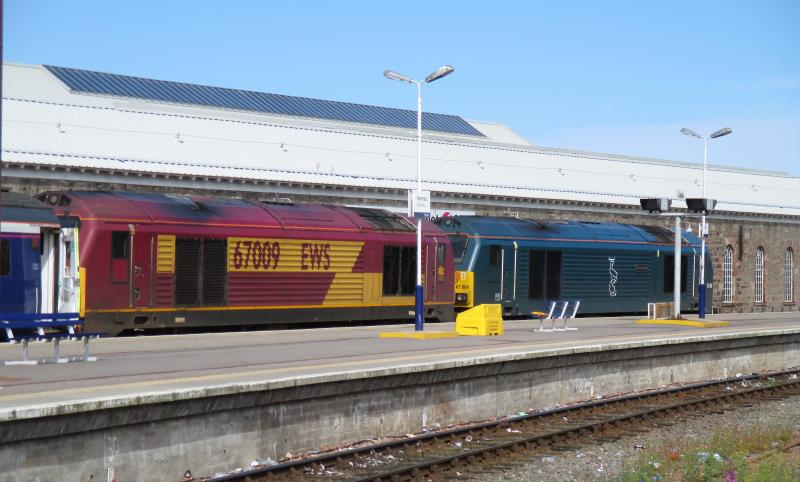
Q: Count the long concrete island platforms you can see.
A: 1